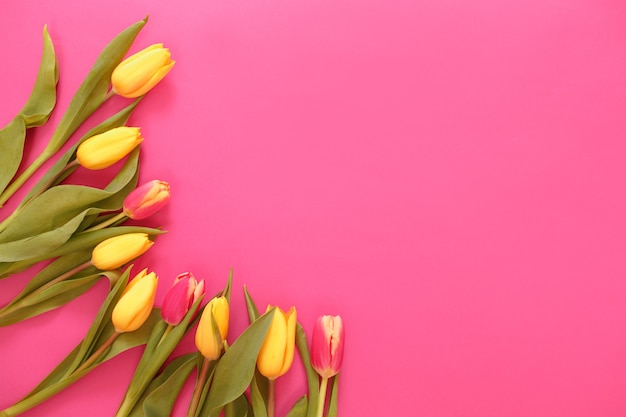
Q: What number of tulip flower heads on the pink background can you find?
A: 9